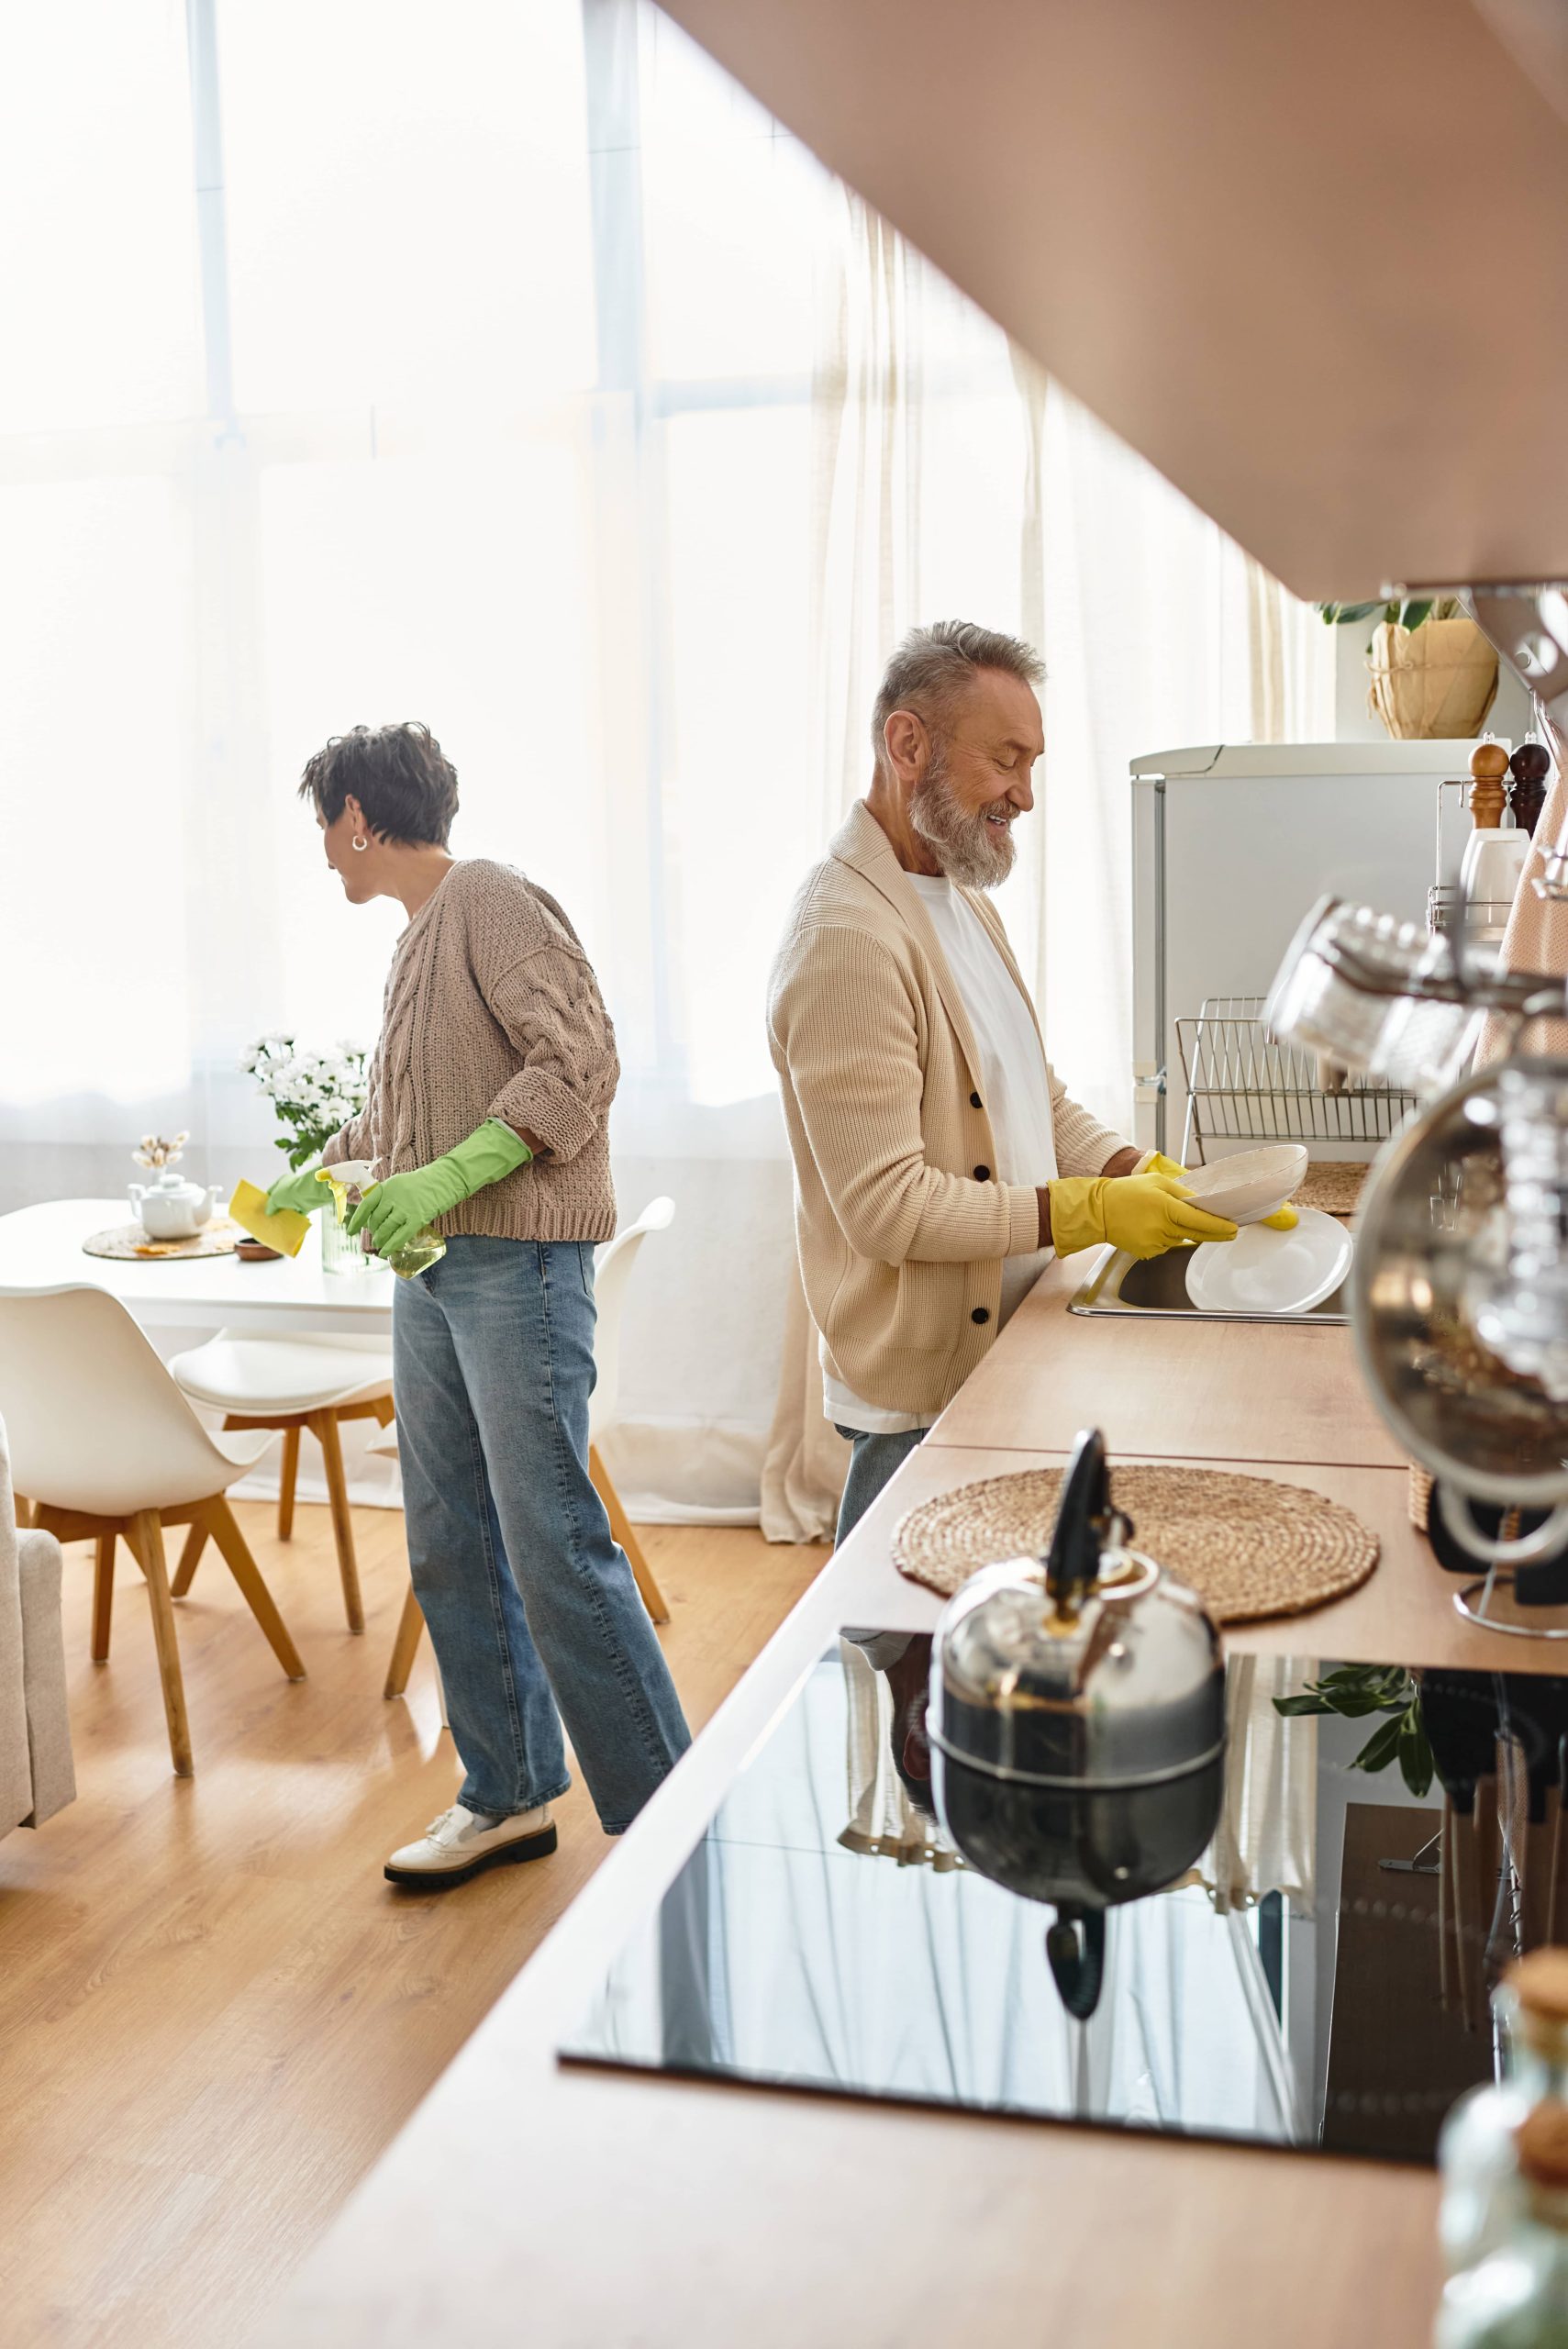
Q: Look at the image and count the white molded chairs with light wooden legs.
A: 3